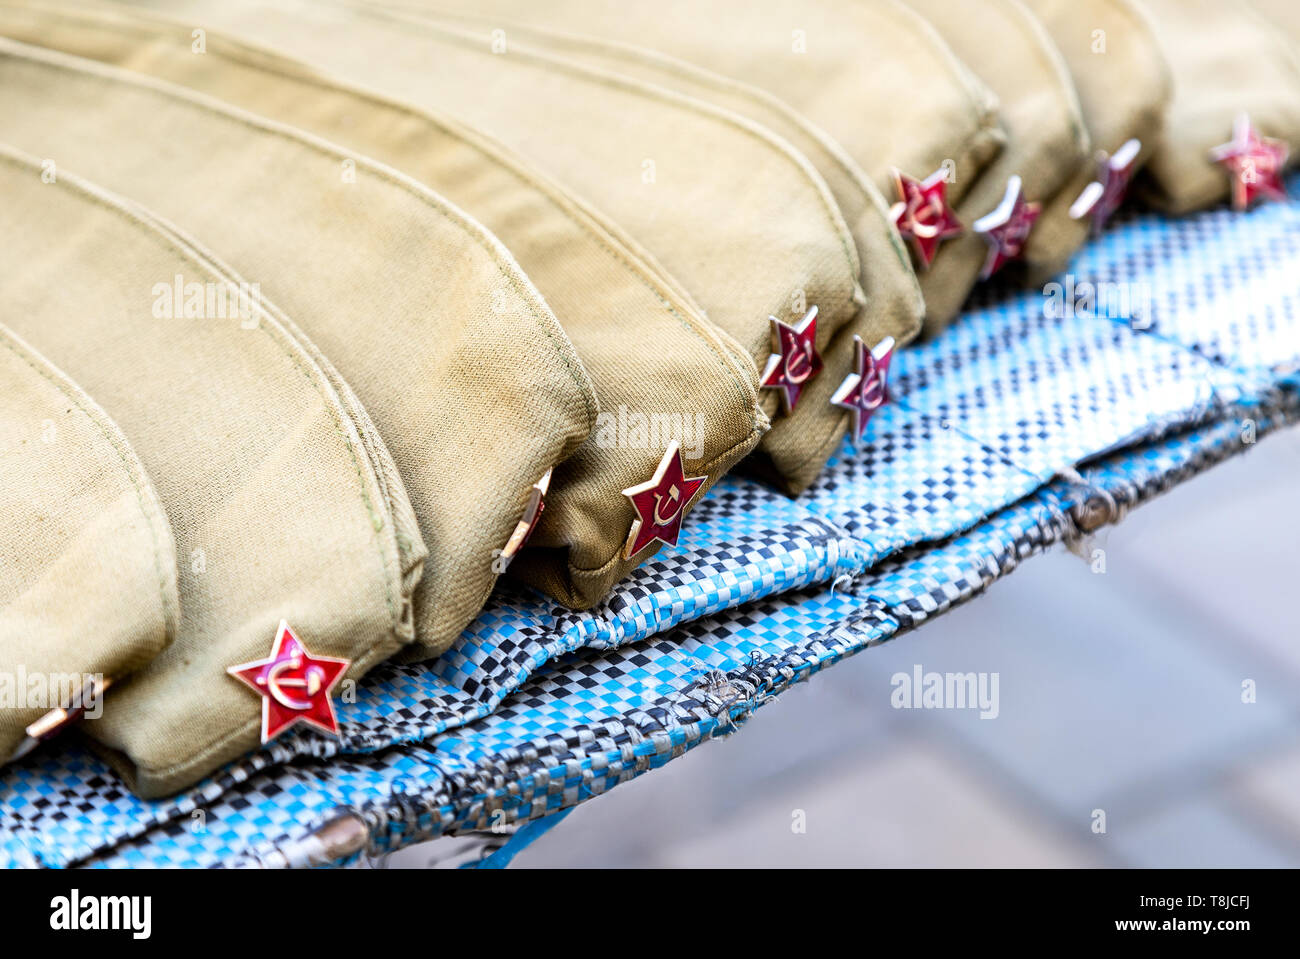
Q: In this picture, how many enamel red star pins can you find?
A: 10